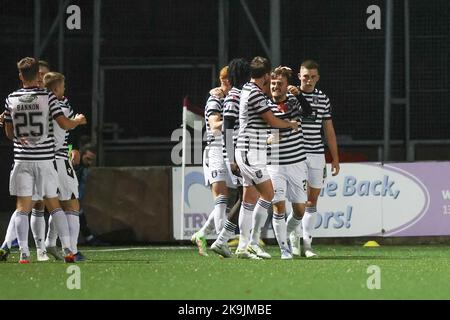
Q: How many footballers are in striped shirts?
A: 8